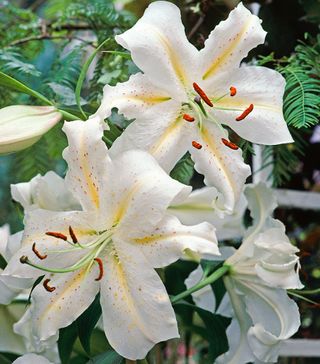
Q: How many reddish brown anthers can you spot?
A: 11